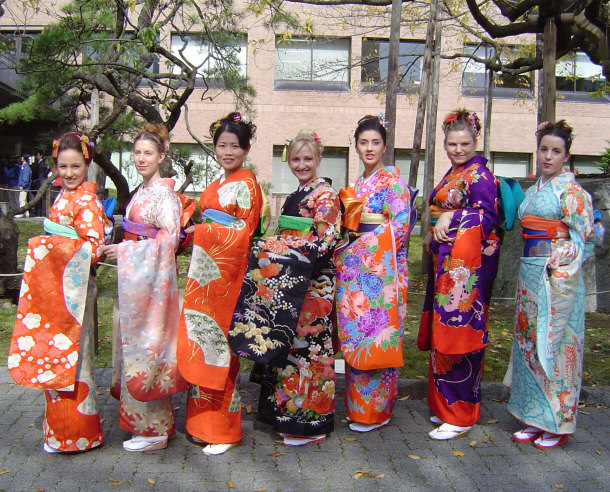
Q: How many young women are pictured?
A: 7